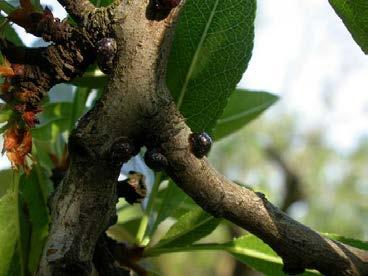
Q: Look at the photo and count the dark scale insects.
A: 5